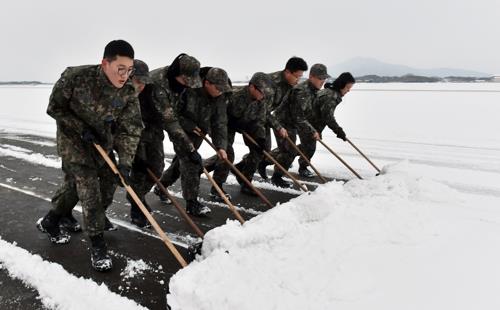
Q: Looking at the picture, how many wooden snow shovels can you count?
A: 8